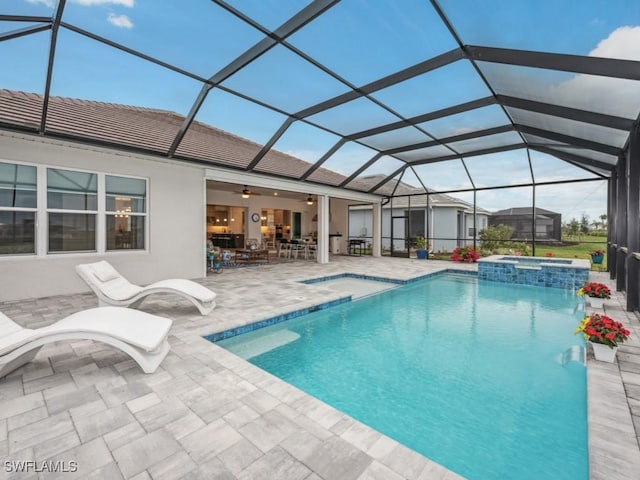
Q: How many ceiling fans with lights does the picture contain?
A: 2